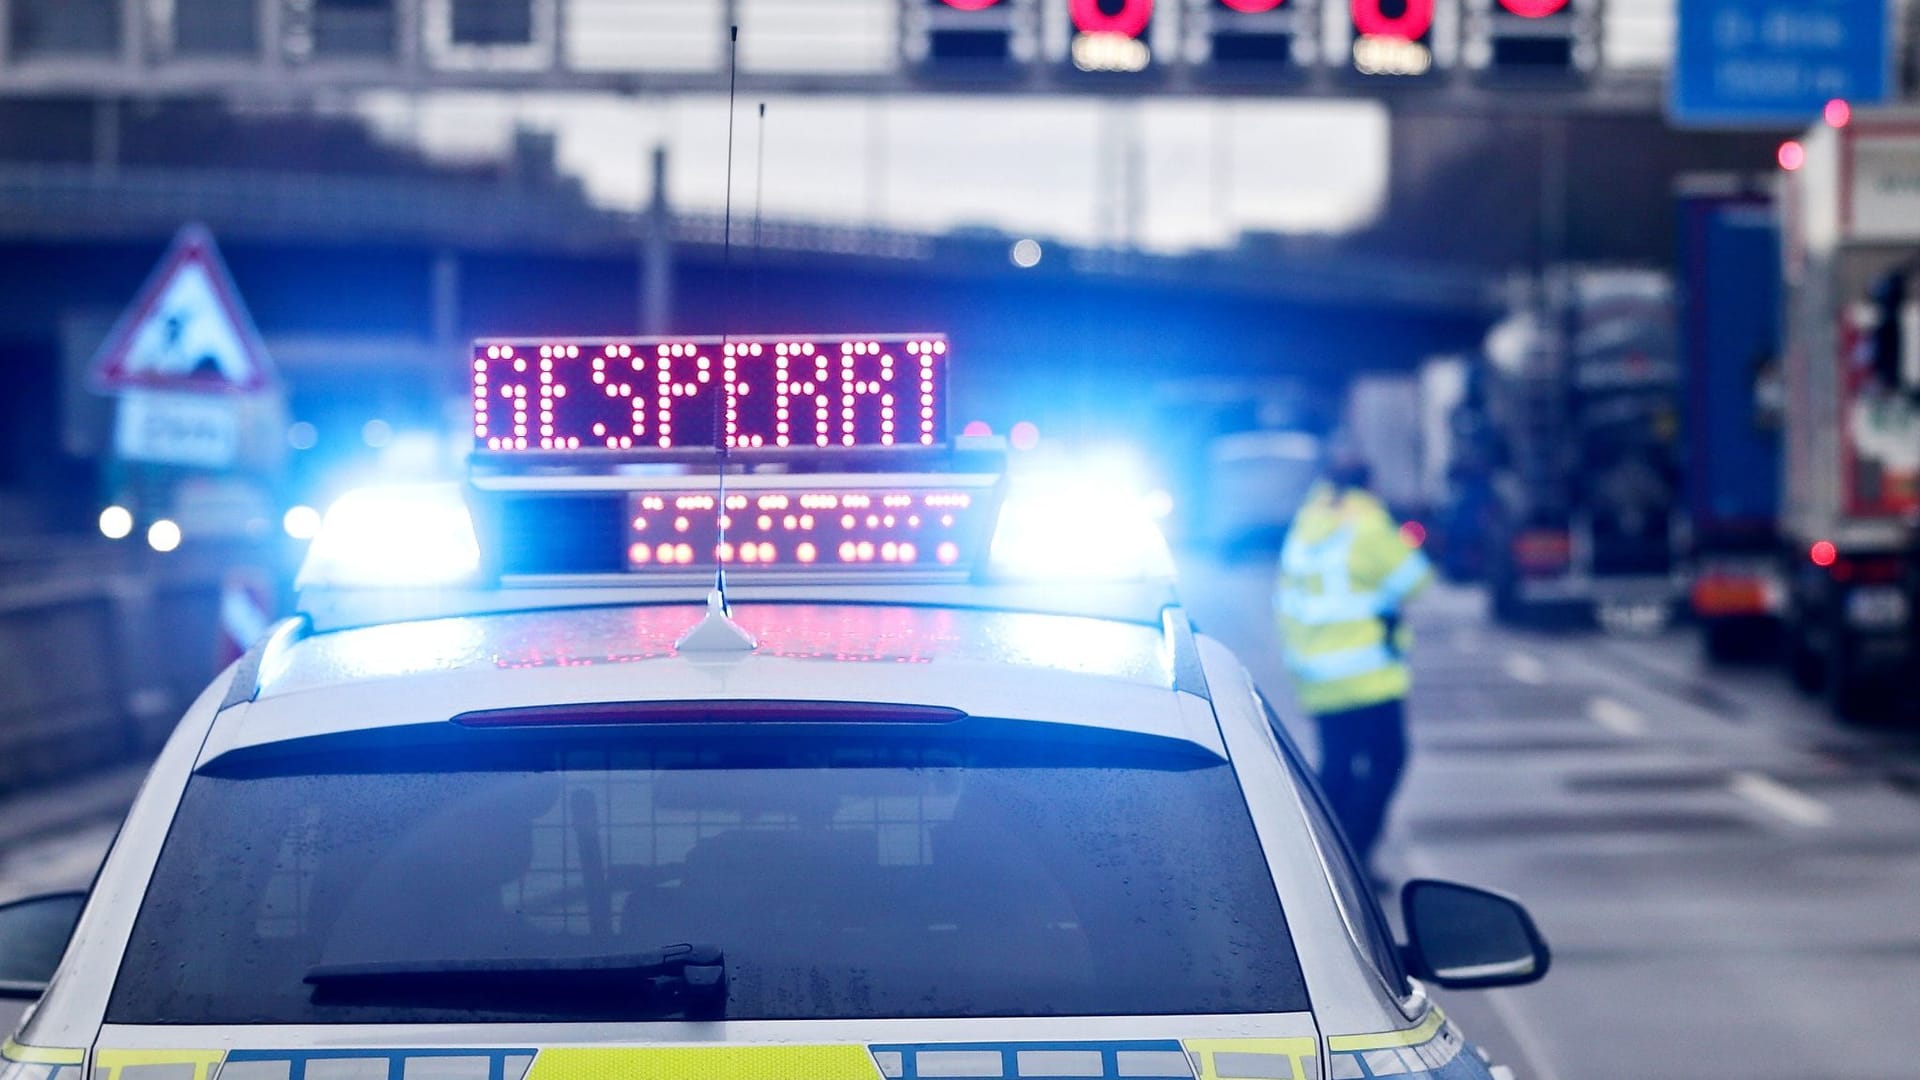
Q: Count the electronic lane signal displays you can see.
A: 5